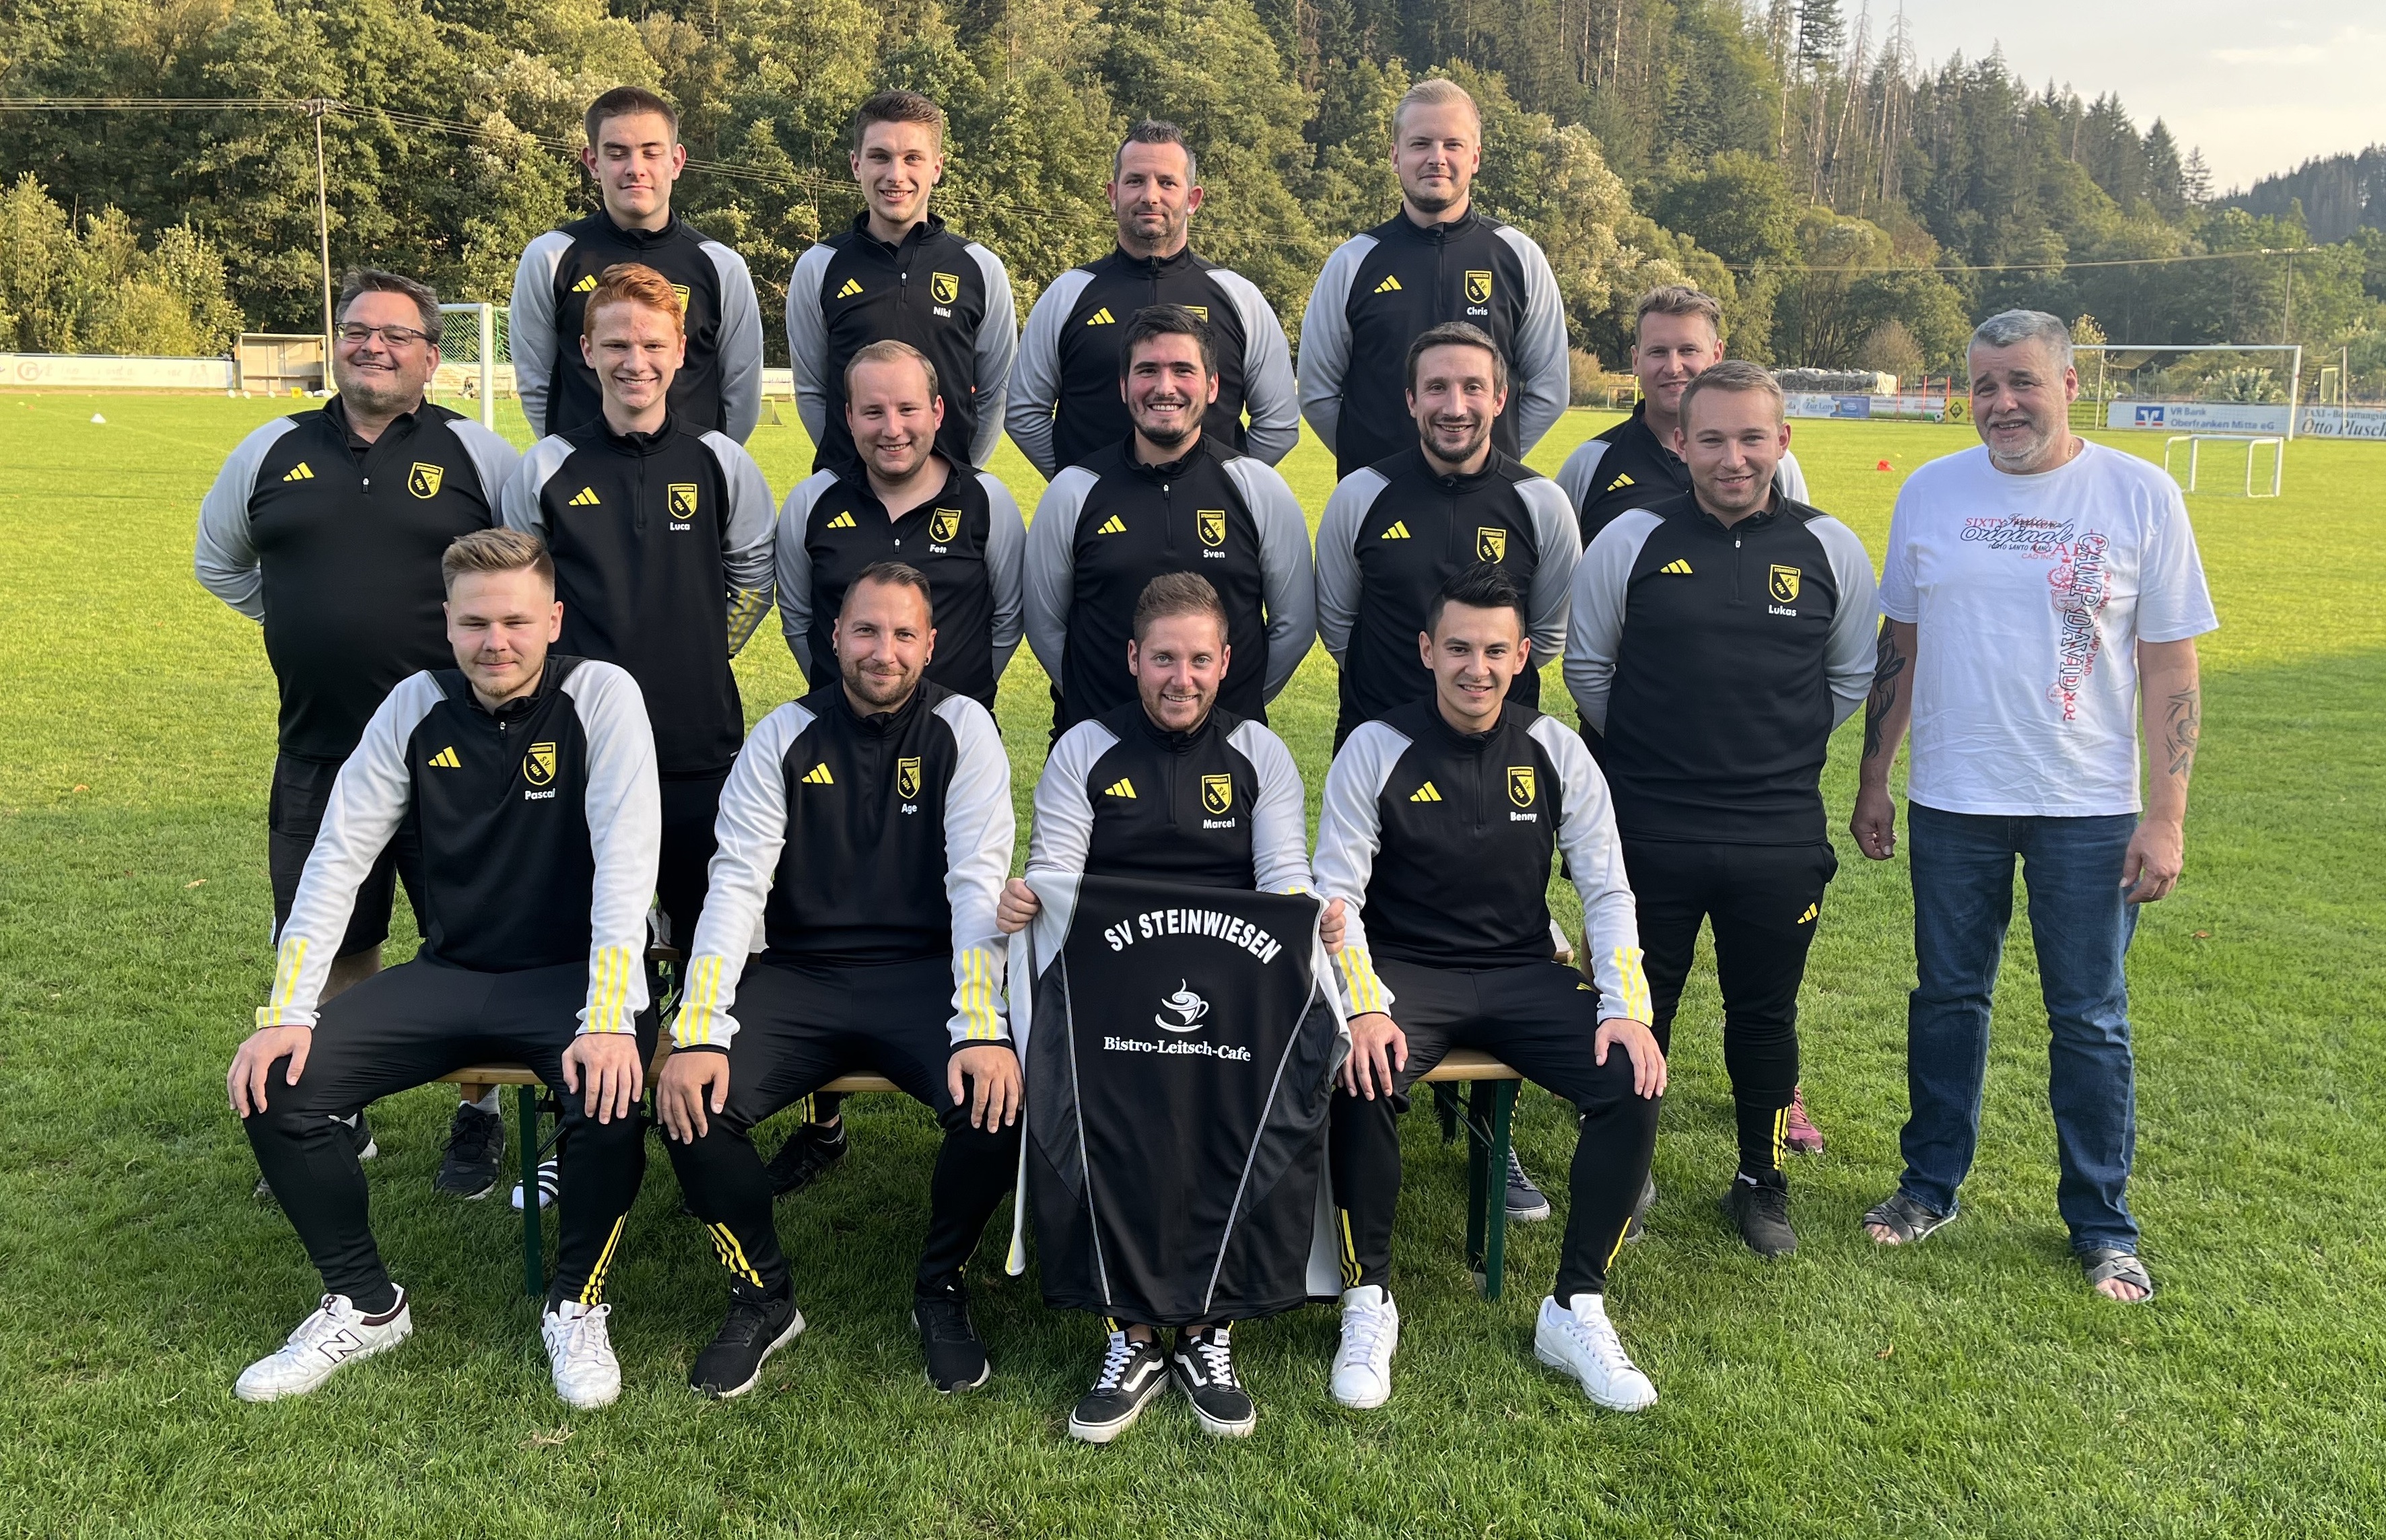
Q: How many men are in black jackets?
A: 15